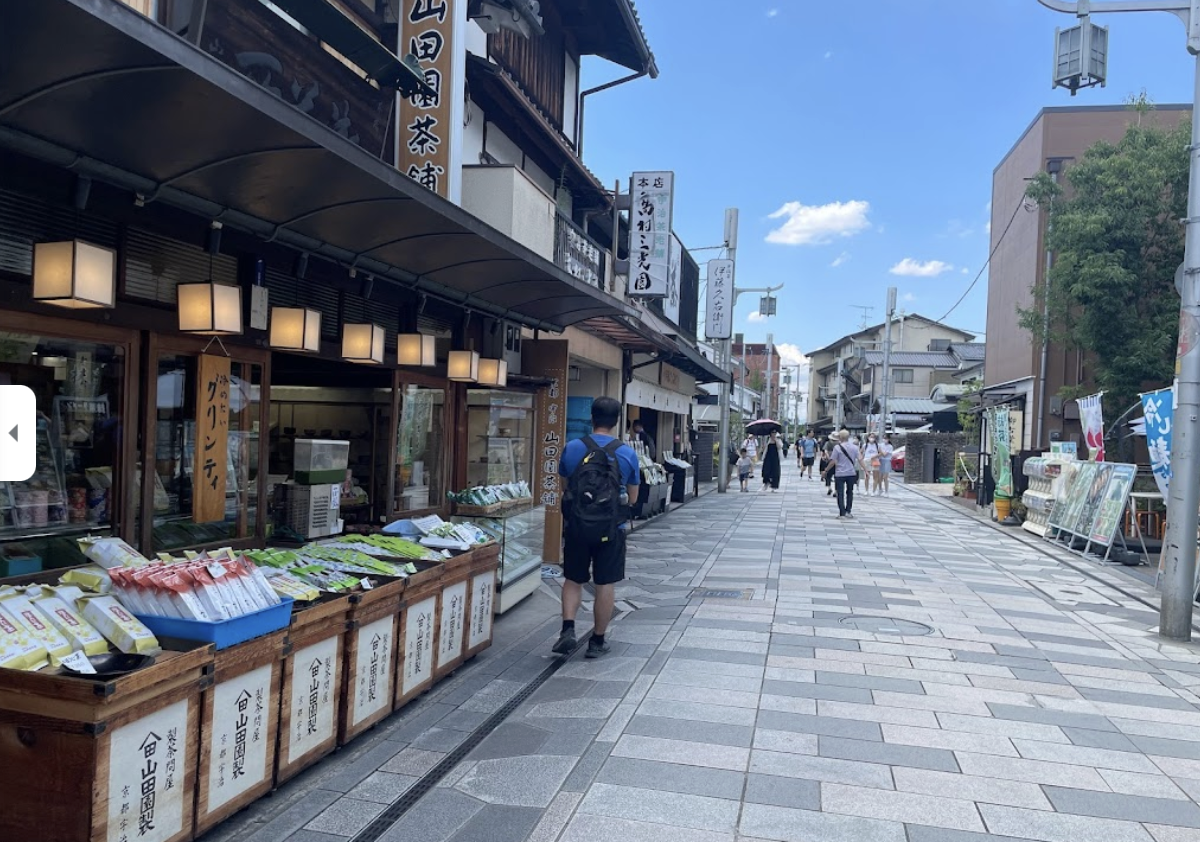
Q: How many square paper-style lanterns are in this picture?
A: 7